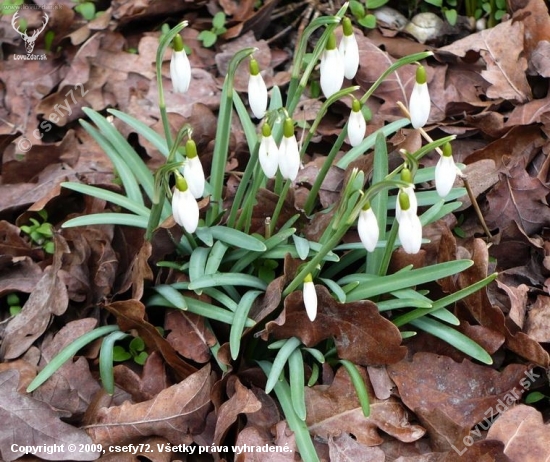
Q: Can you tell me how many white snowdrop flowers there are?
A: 15